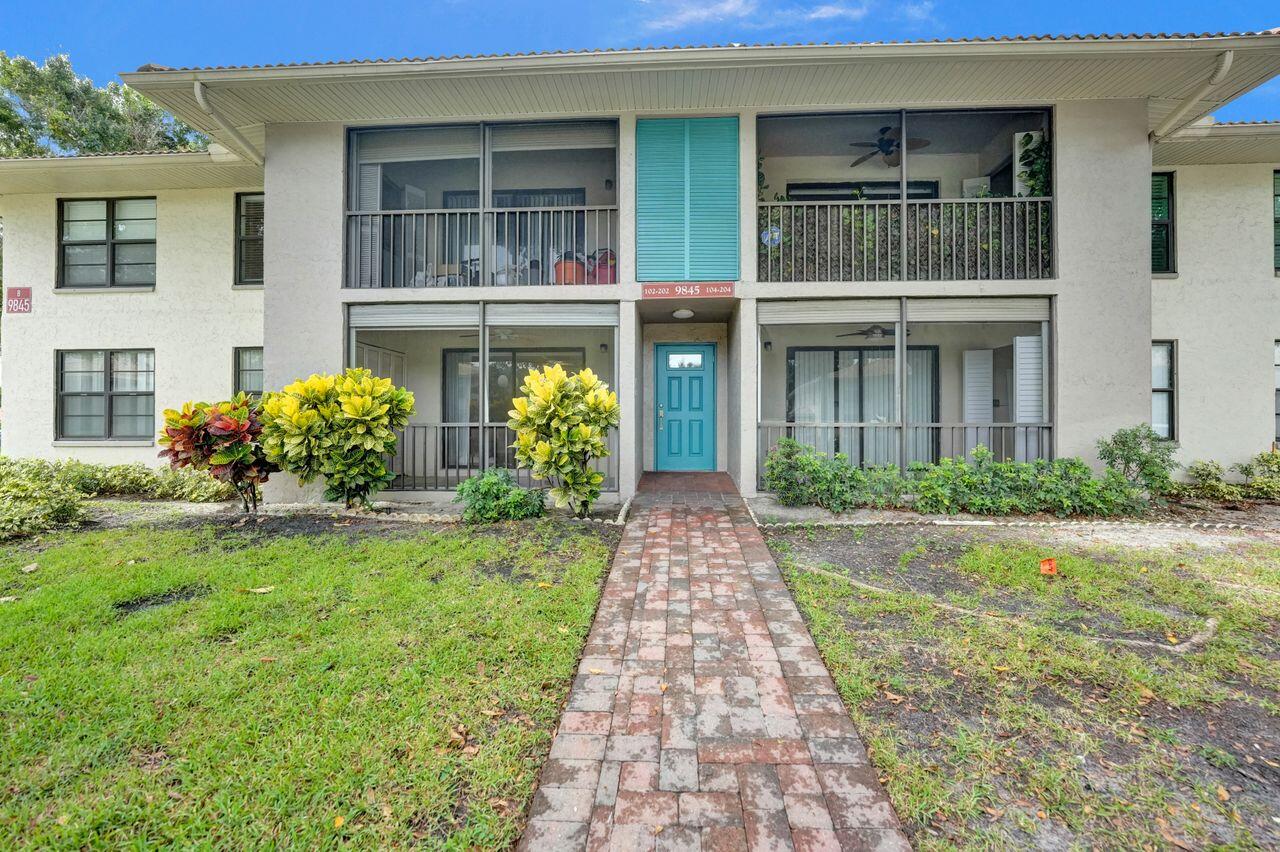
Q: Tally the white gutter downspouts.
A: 2